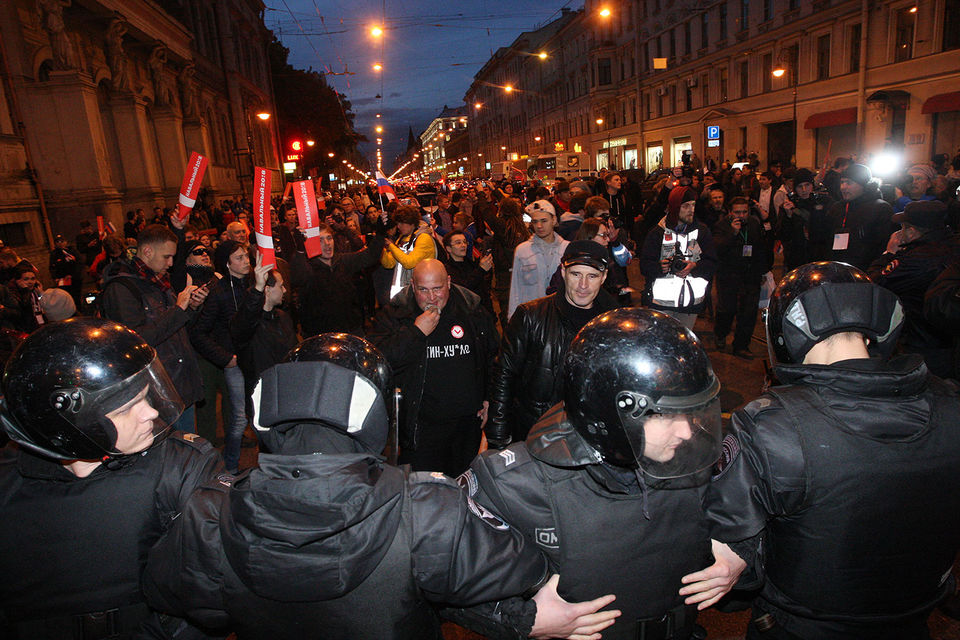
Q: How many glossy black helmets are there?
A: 4